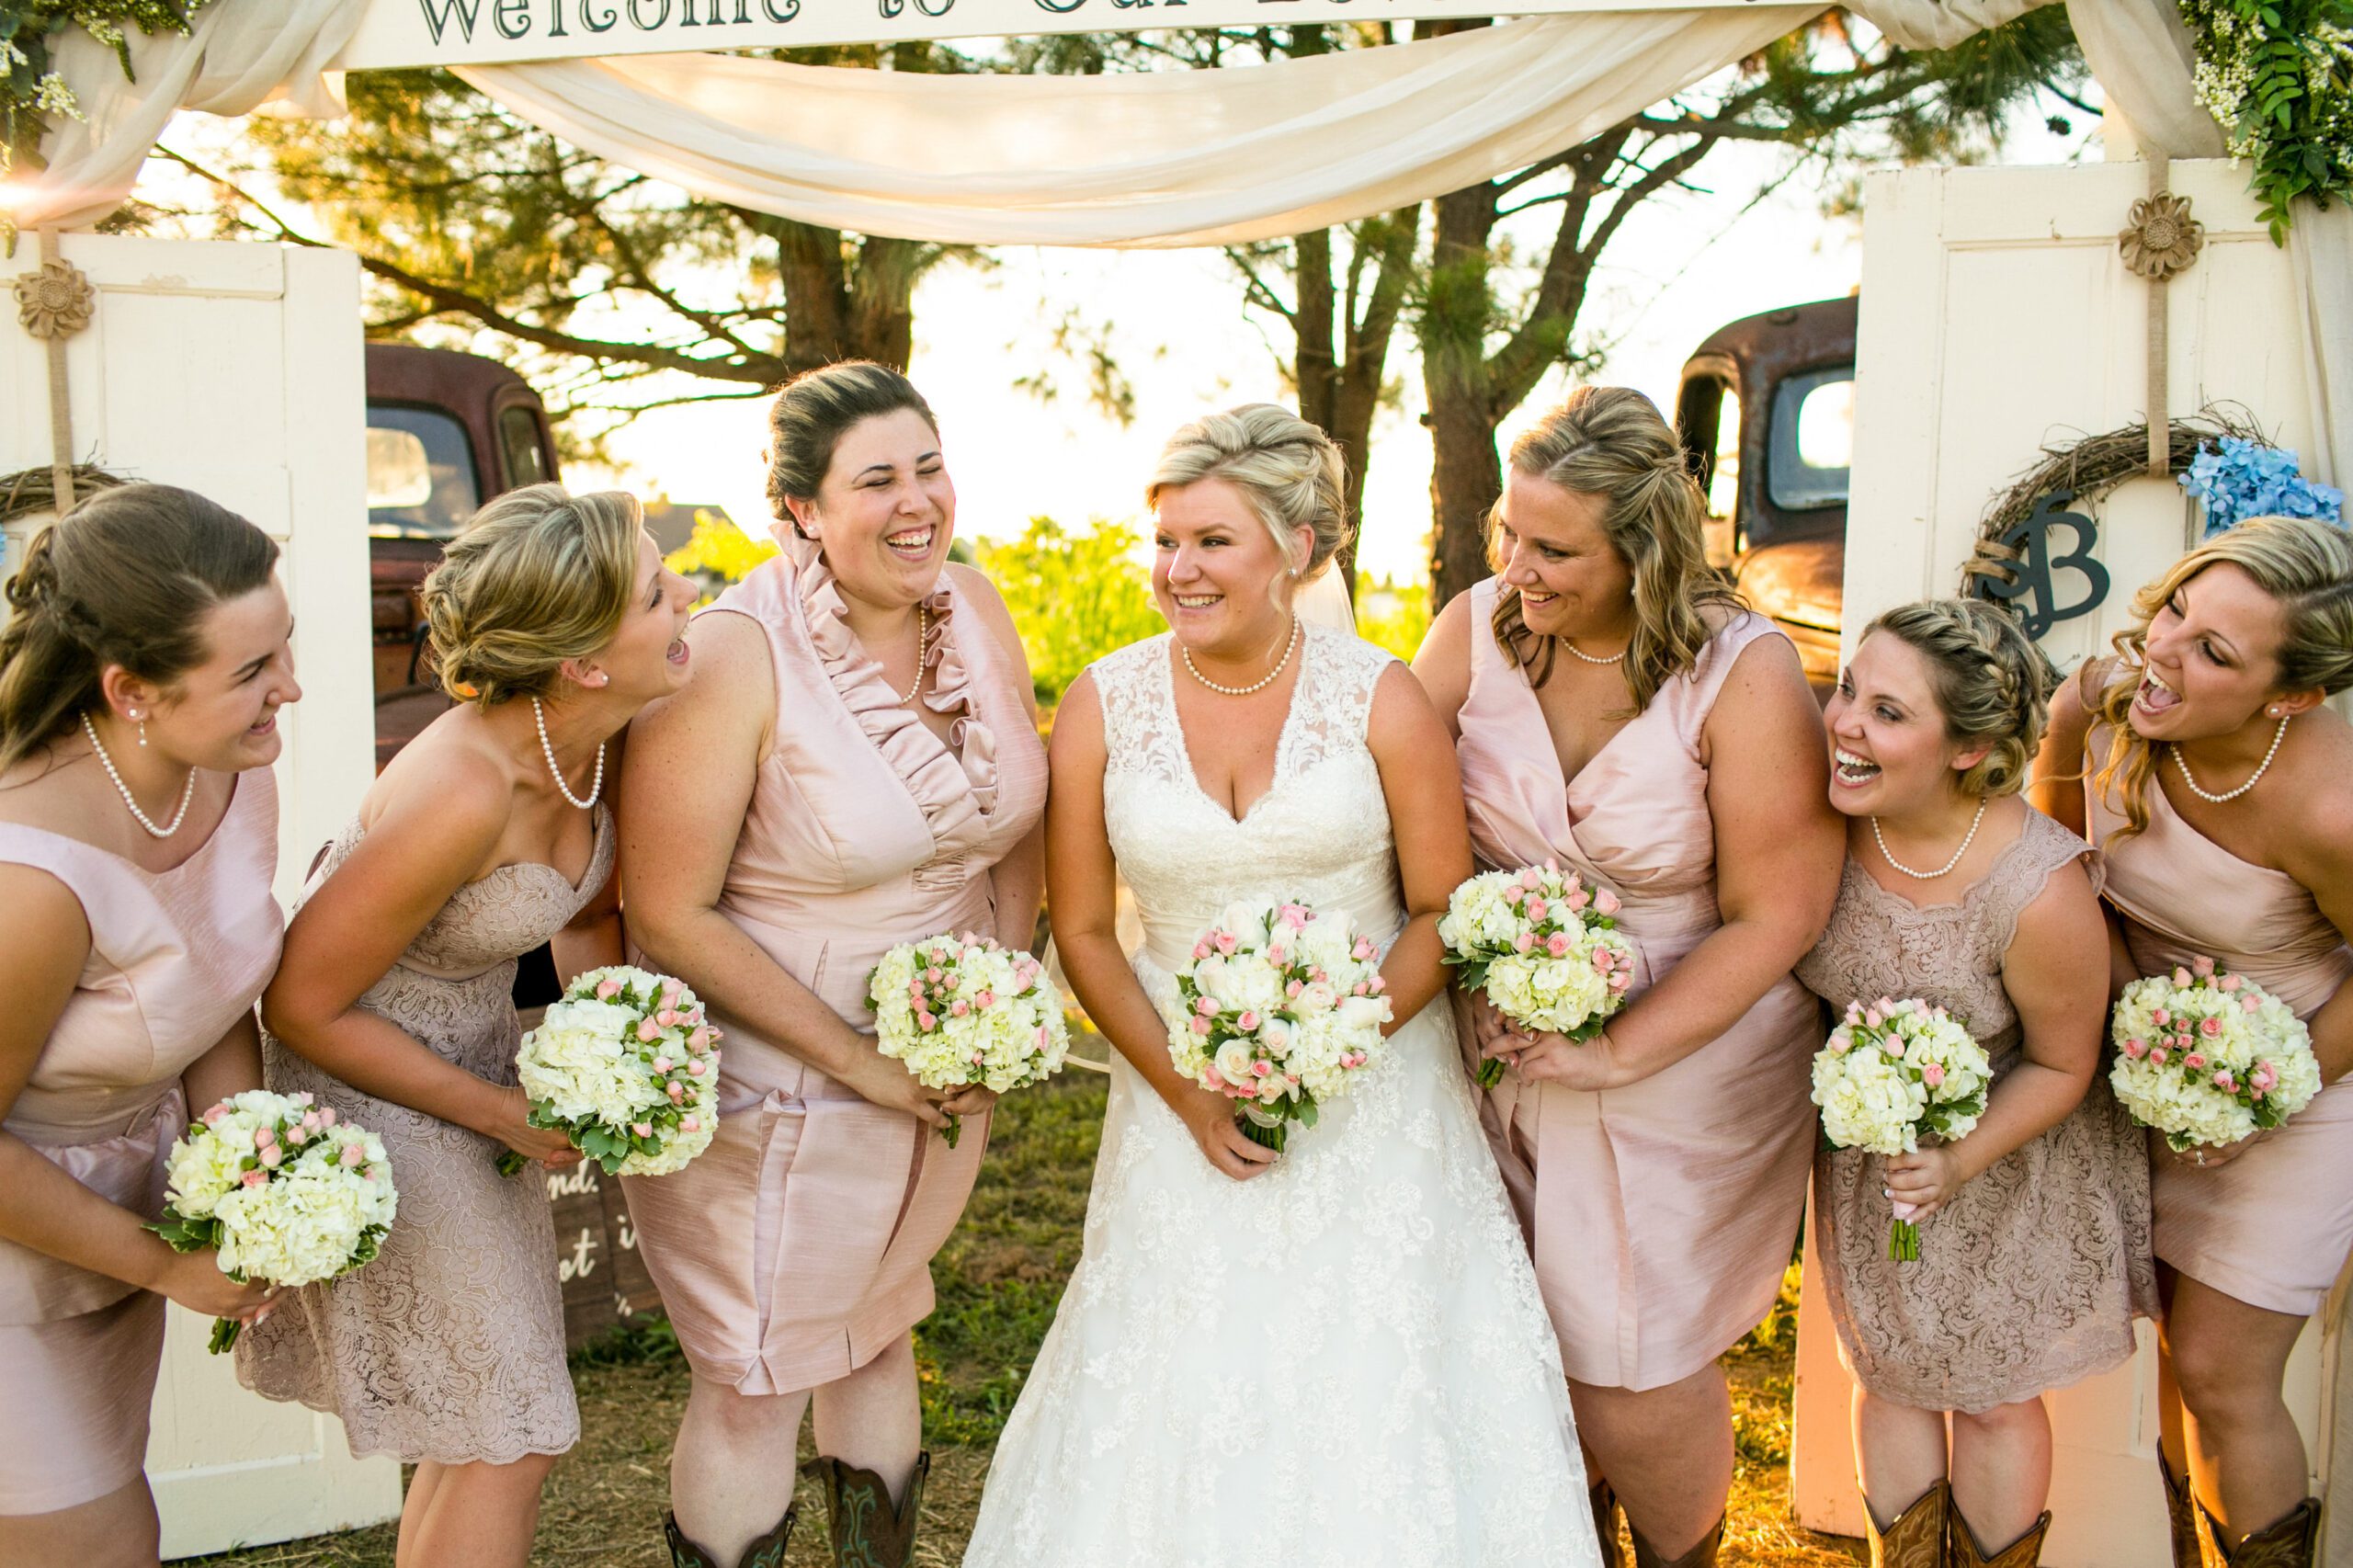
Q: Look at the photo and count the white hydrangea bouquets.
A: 7